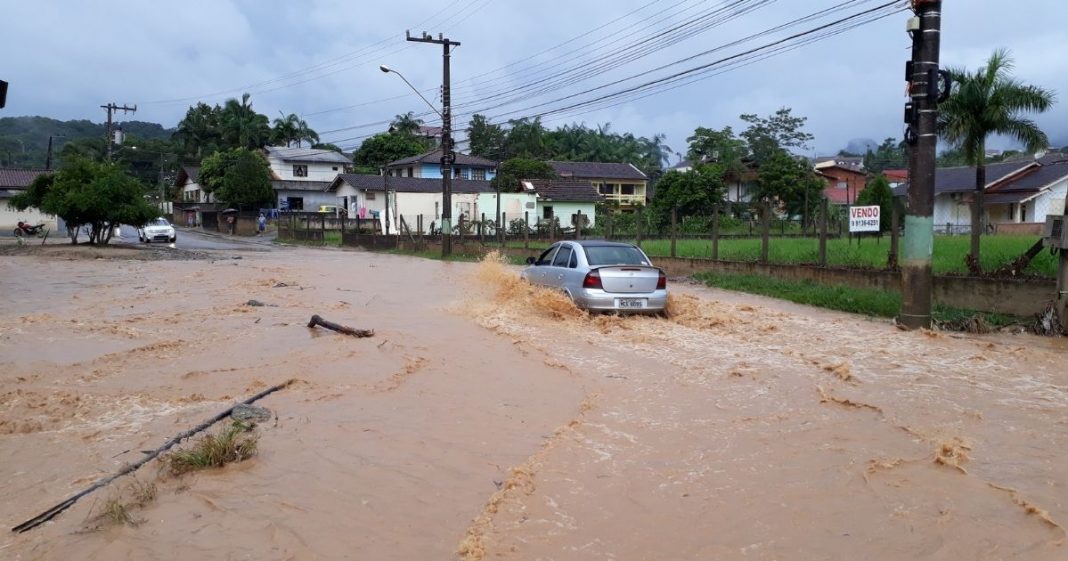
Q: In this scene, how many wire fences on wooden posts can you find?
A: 1